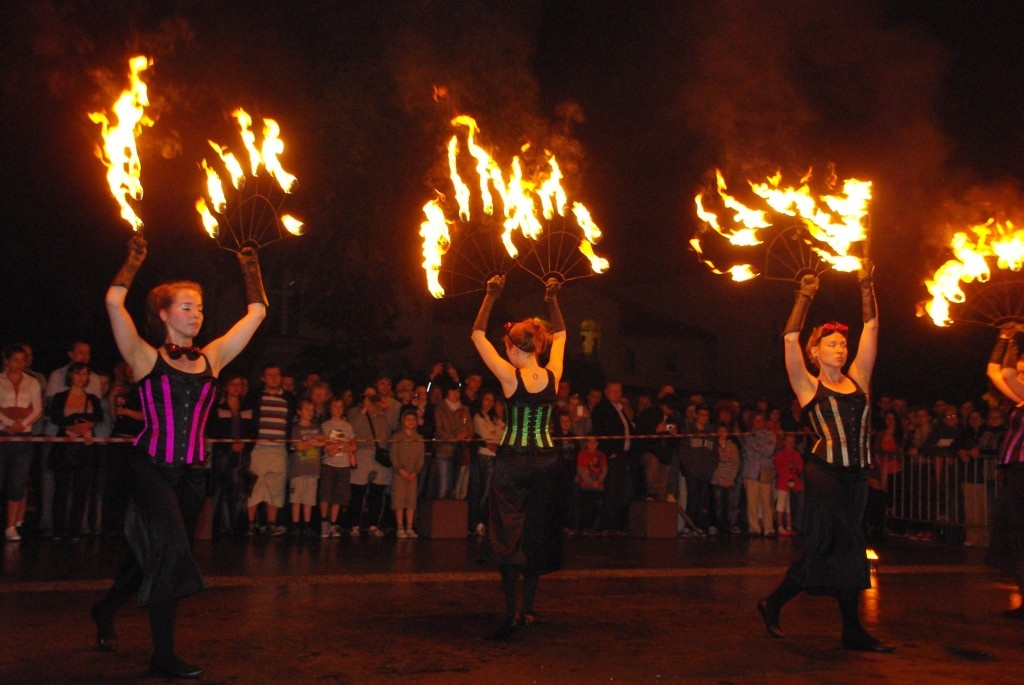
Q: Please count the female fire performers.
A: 4